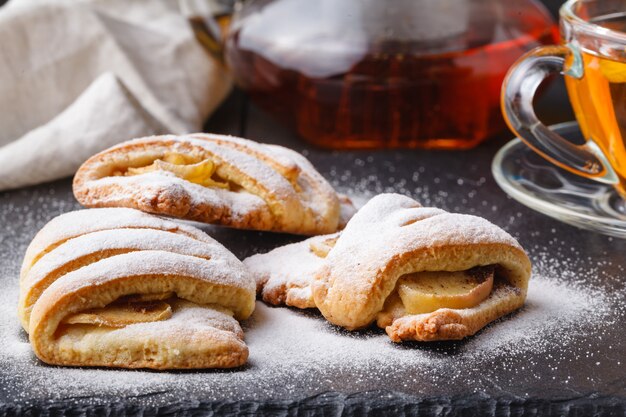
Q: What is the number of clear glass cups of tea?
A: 1